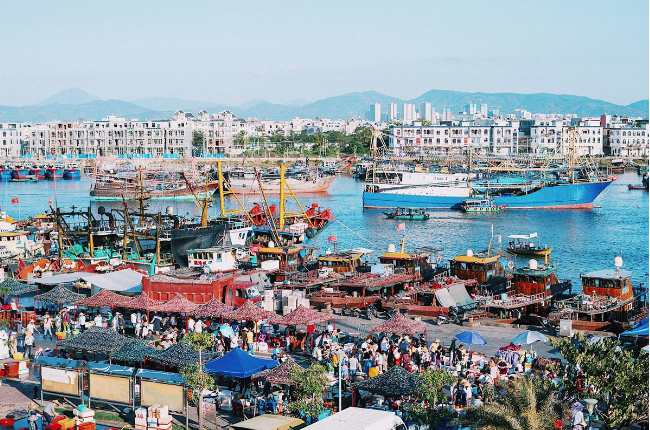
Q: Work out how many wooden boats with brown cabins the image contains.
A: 6